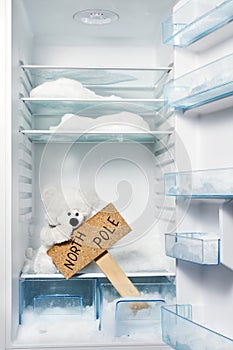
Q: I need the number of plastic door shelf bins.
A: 5